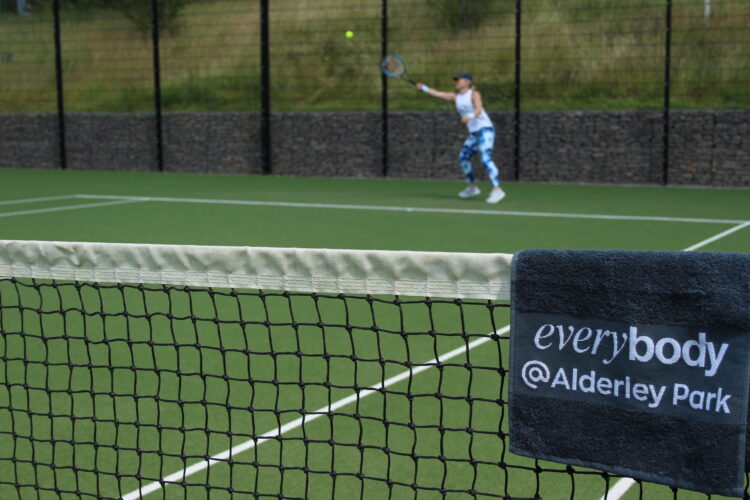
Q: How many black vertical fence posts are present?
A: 6